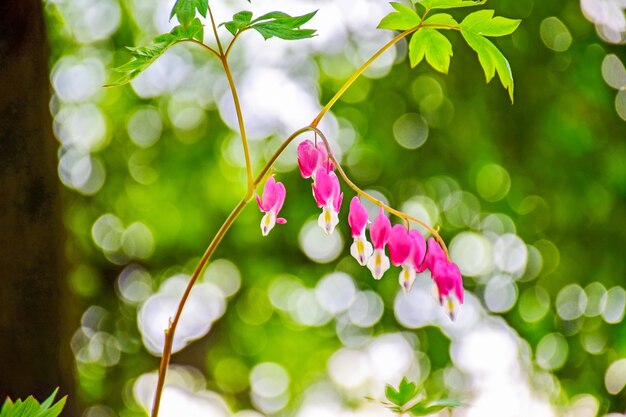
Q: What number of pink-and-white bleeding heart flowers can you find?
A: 8